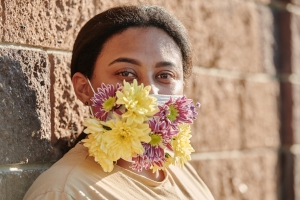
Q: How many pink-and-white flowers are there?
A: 3